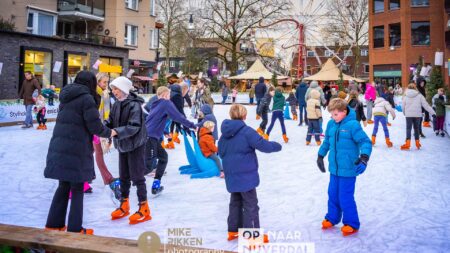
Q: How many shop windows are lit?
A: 3